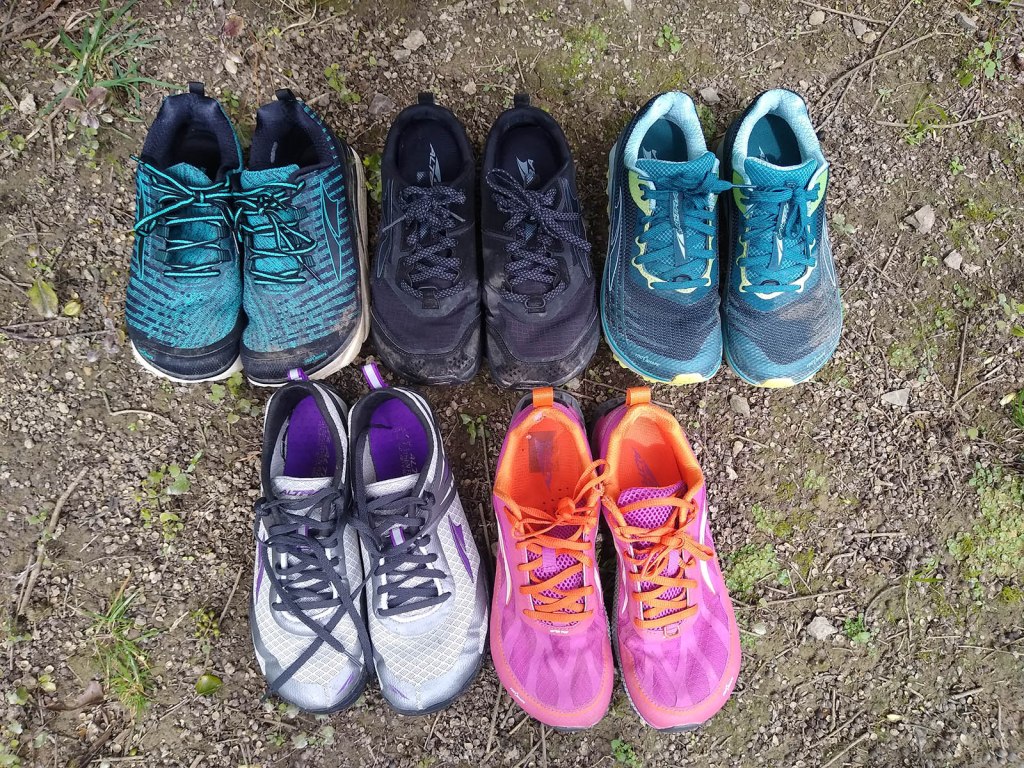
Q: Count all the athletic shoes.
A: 10